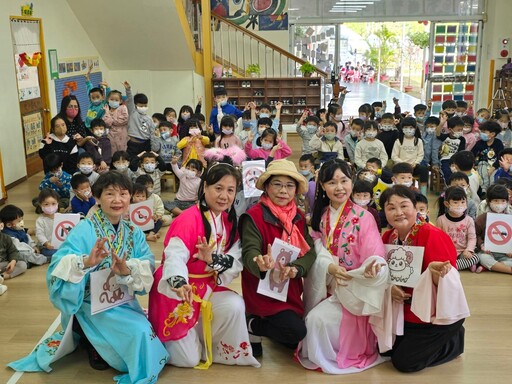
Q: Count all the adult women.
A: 7